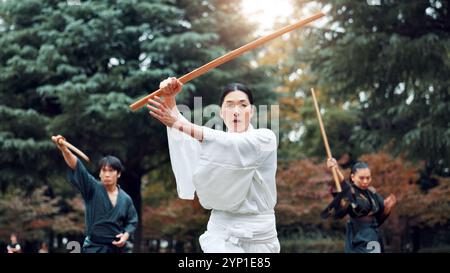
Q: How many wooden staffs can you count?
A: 3